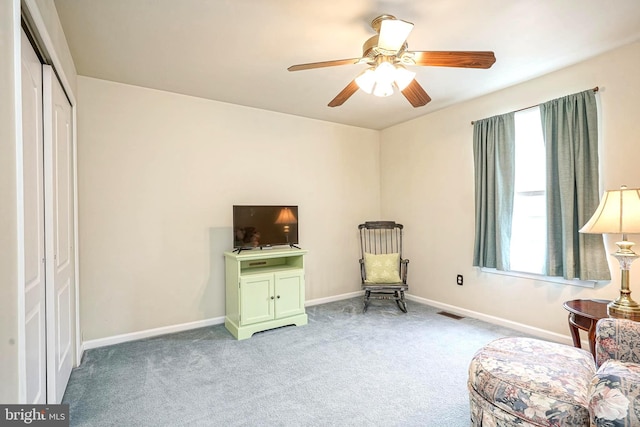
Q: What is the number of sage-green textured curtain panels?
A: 2